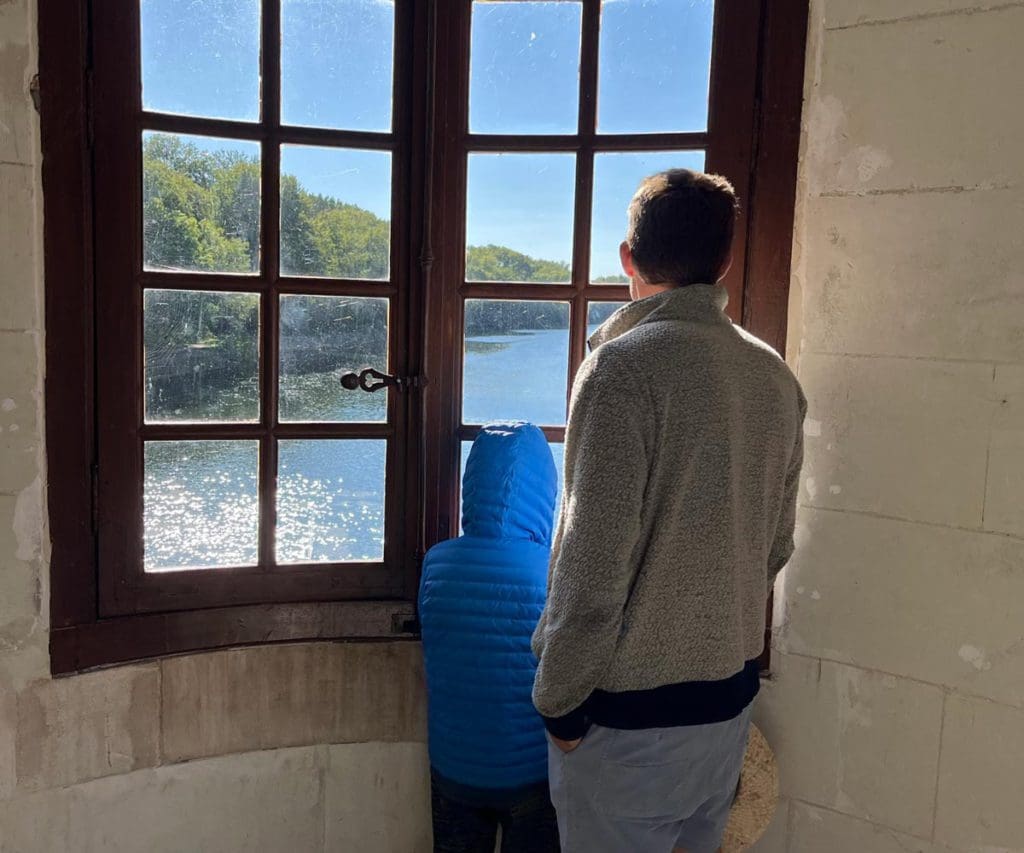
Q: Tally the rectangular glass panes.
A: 15